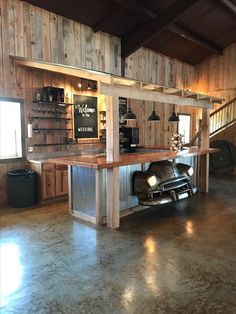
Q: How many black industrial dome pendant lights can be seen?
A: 3